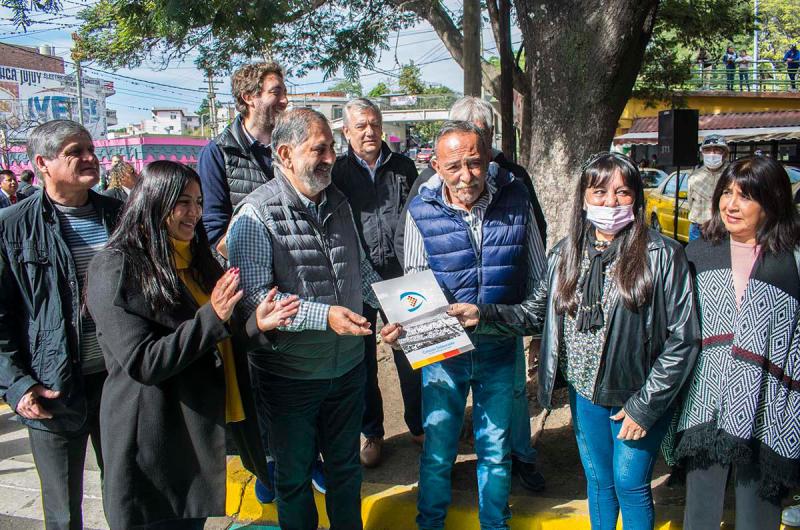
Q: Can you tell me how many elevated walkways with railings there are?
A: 2